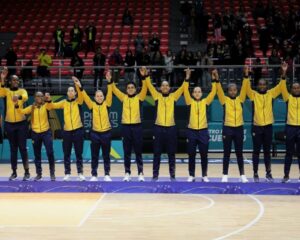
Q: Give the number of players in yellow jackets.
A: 10